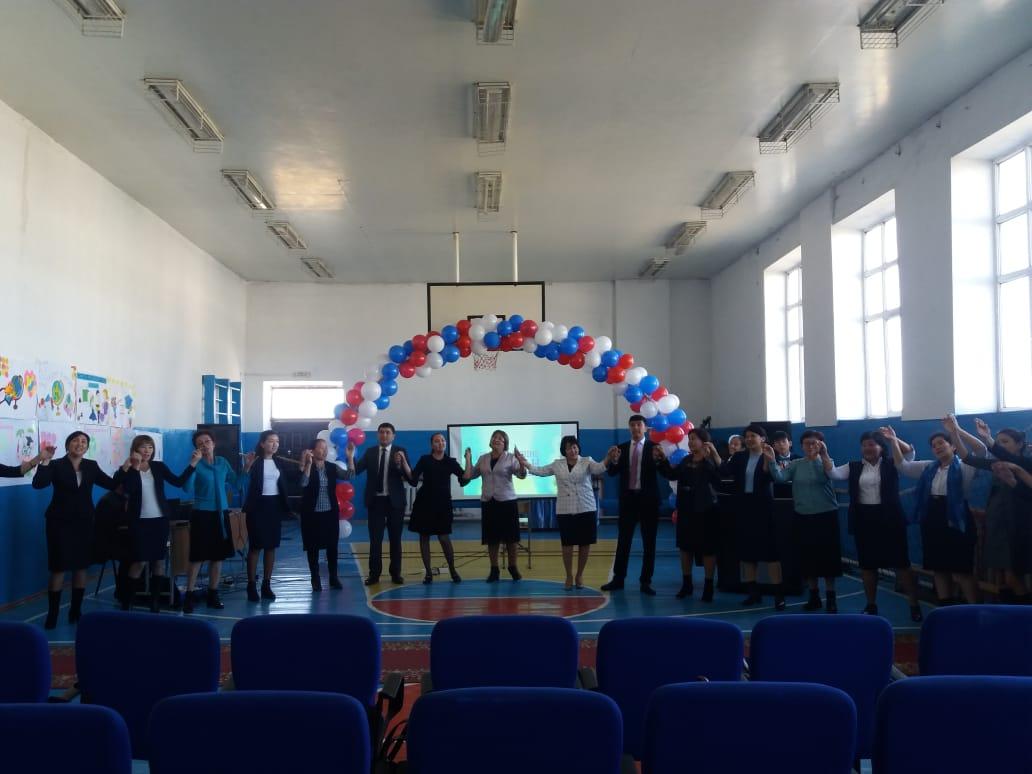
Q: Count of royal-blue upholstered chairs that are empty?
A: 12